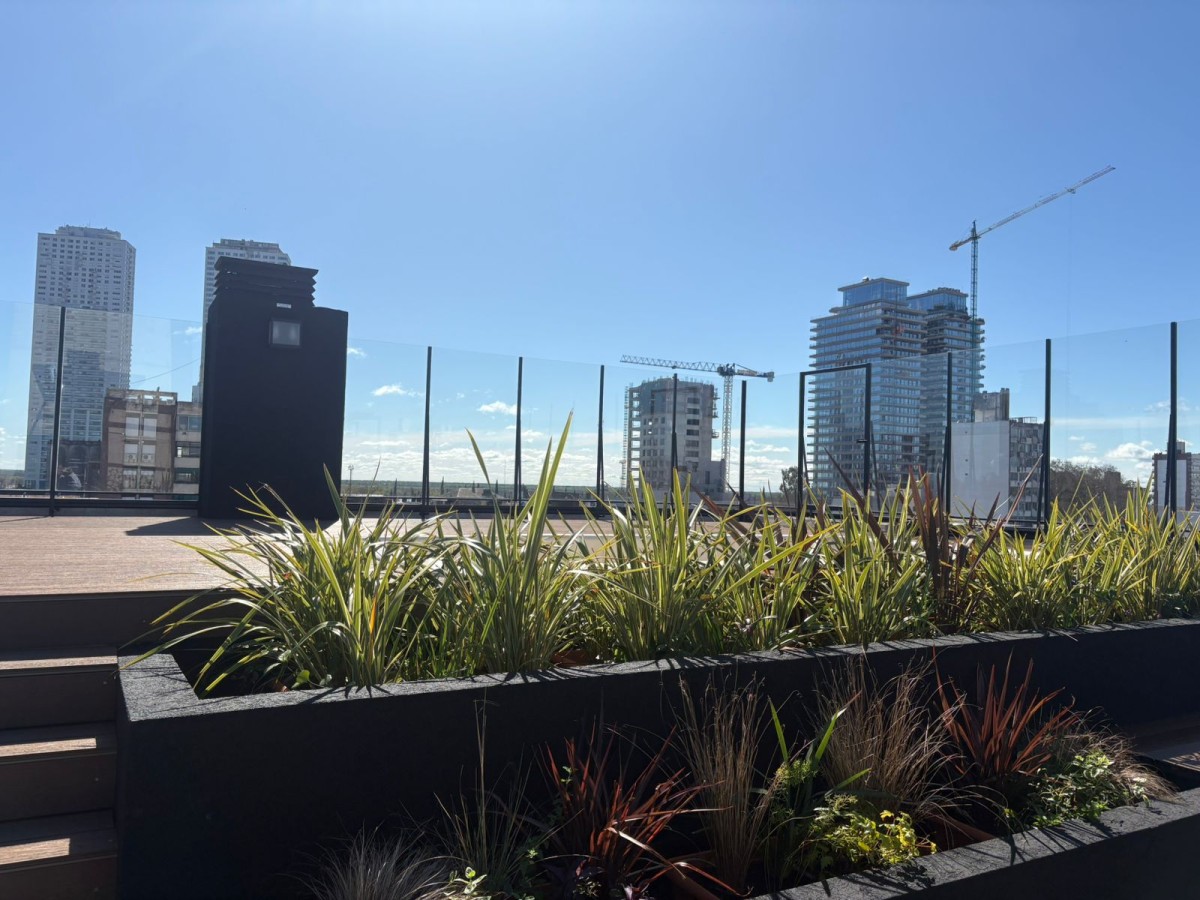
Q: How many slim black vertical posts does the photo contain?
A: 11